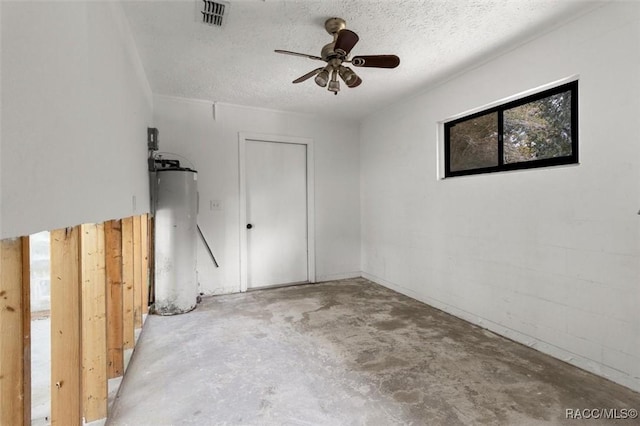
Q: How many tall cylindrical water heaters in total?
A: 1